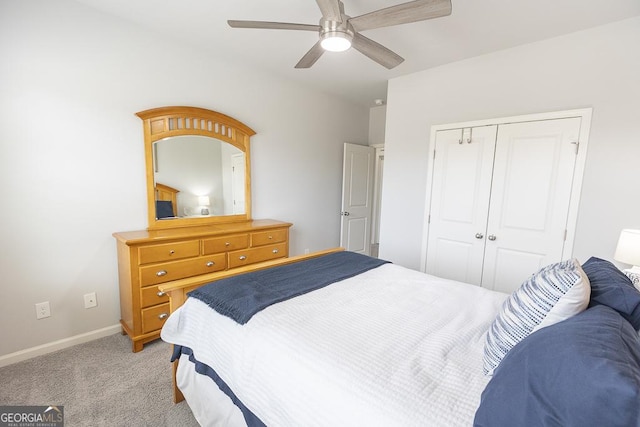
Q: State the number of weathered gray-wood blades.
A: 5